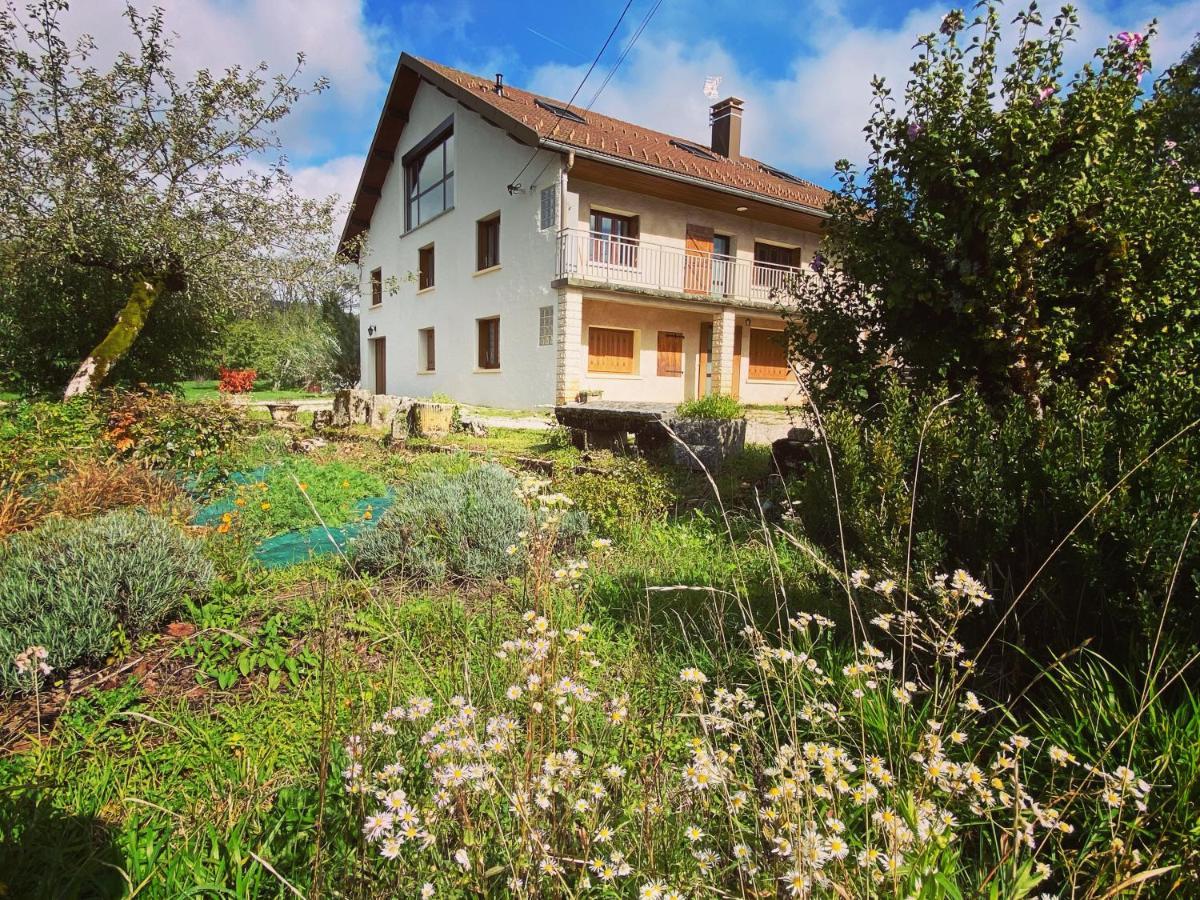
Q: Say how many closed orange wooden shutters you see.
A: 3